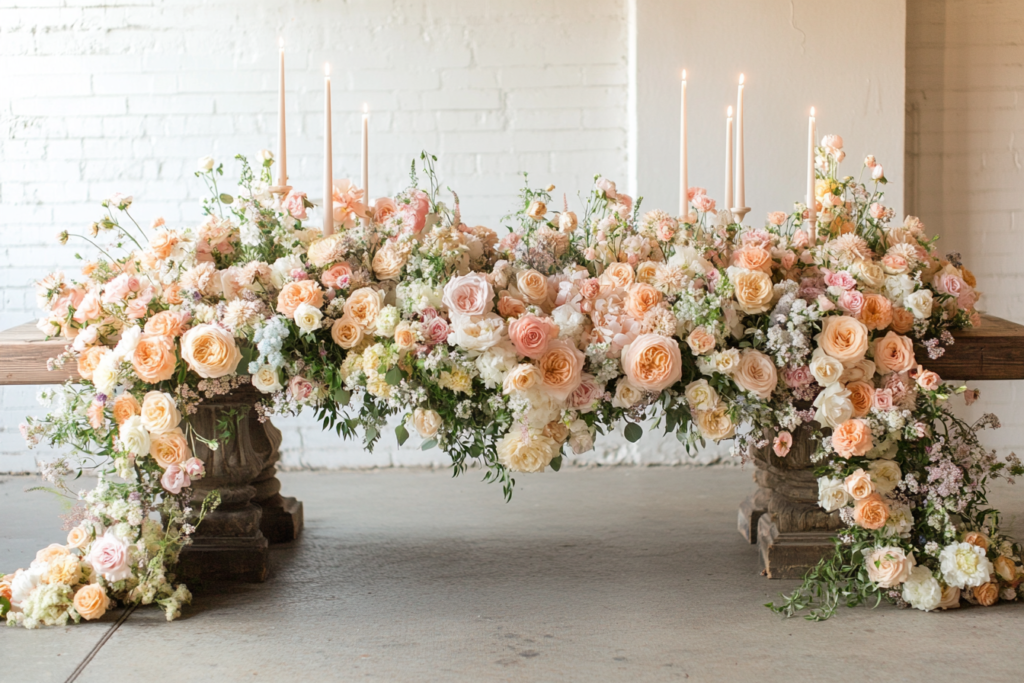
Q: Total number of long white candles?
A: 7